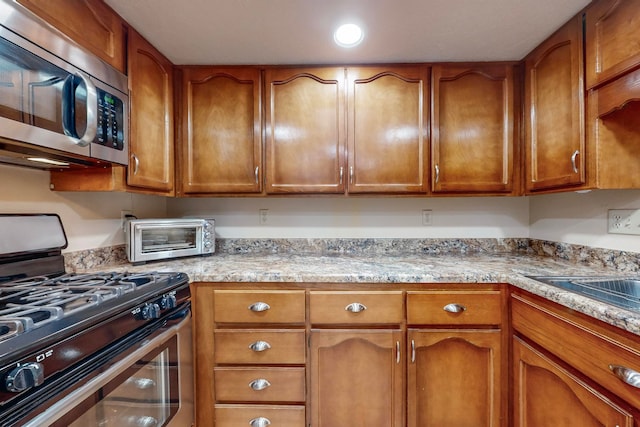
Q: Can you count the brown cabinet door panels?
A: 11